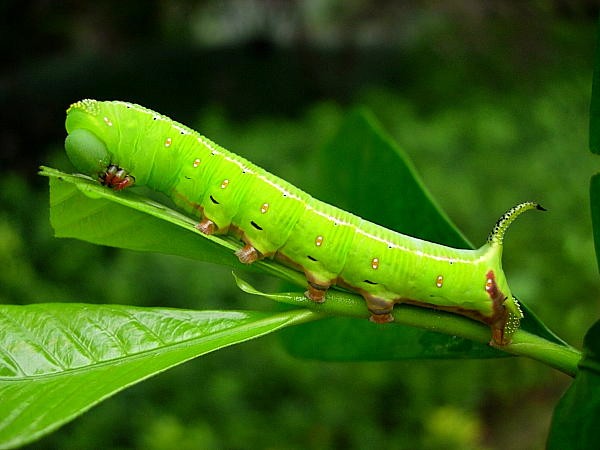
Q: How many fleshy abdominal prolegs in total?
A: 4